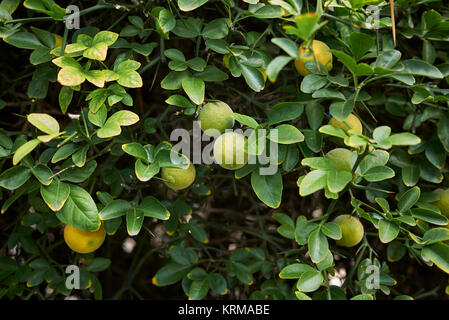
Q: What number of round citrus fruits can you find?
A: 9